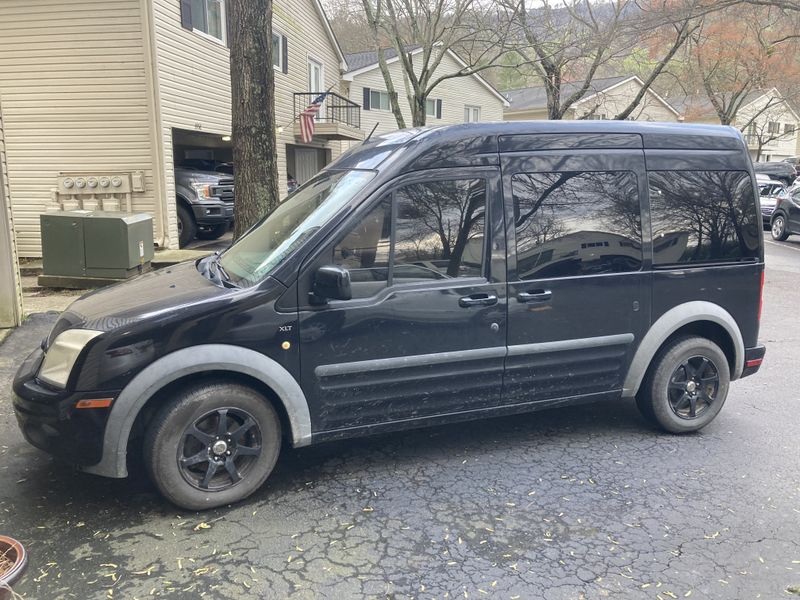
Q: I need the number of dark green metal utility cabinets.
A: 1